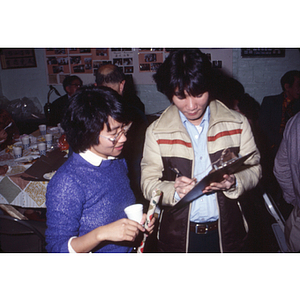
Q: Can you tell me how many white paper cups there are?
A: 6